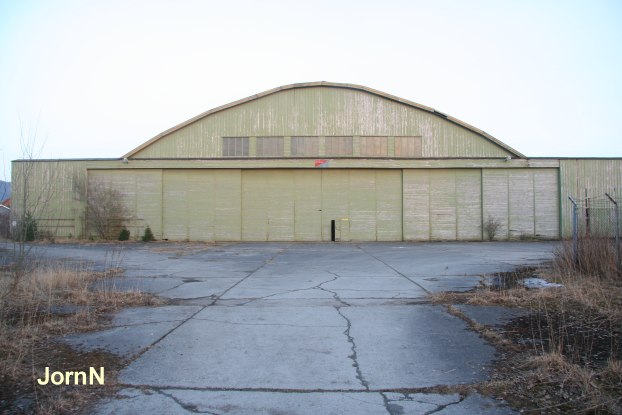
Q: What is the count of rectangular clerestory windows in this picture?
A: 6